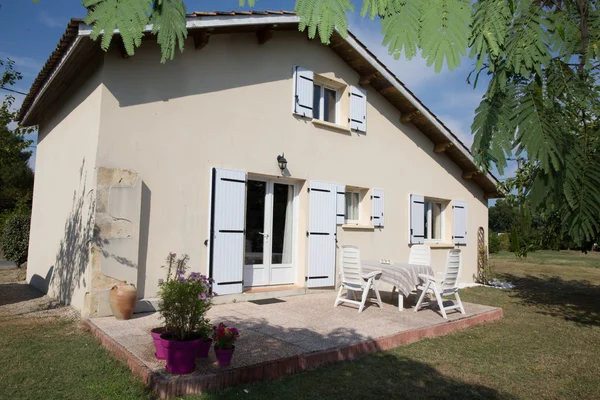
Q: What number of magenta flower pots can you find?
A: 4